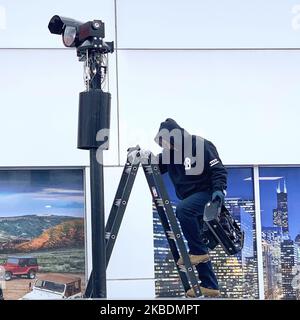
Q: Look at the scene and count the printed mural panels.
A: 3